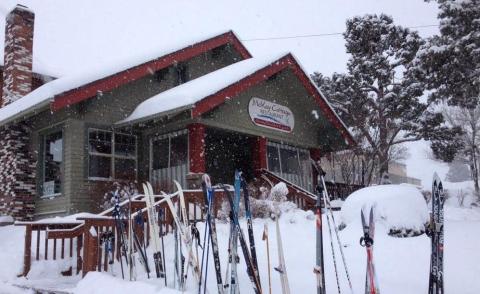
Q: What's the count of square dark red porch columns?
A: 3